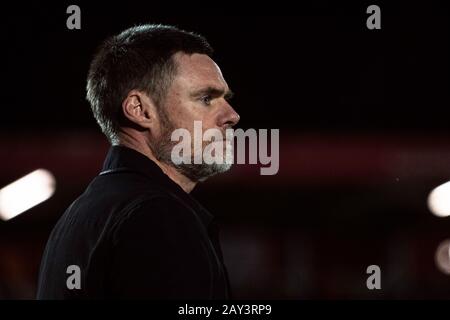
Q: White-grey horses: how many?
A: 0